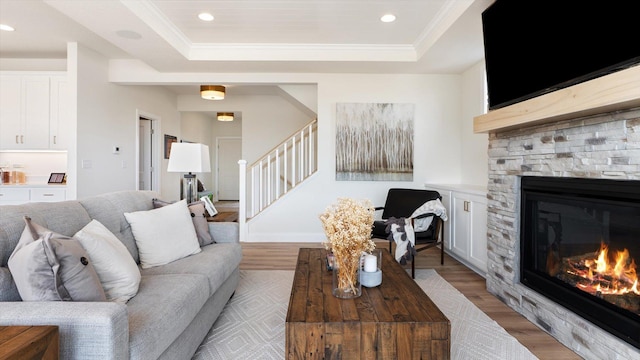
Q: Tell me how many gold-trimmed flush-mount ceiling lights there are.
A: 2